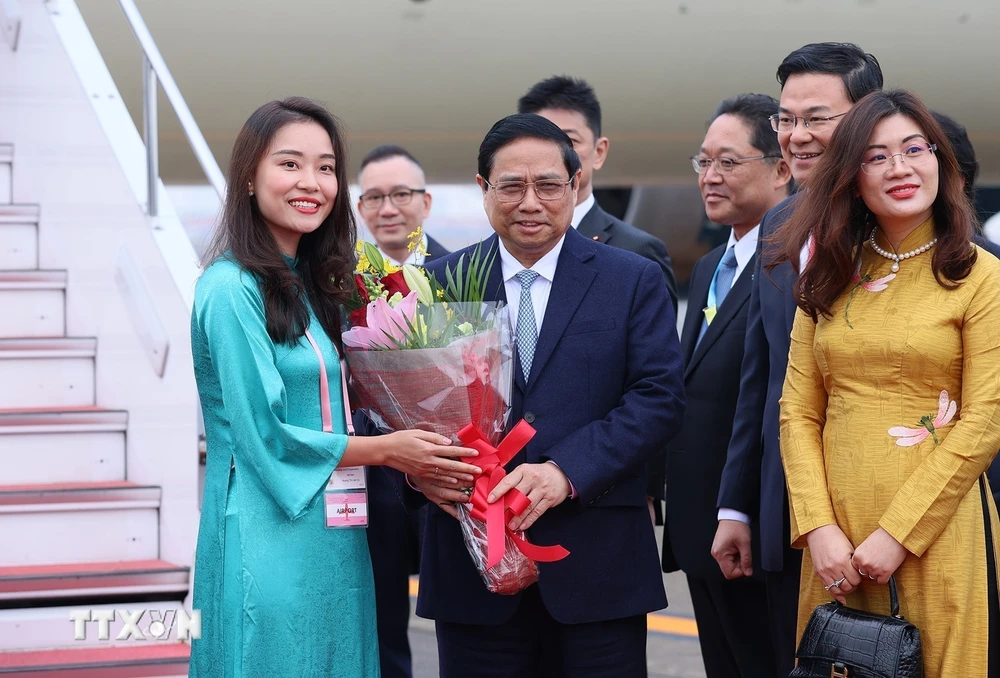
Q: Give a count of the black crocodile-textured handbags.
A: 1